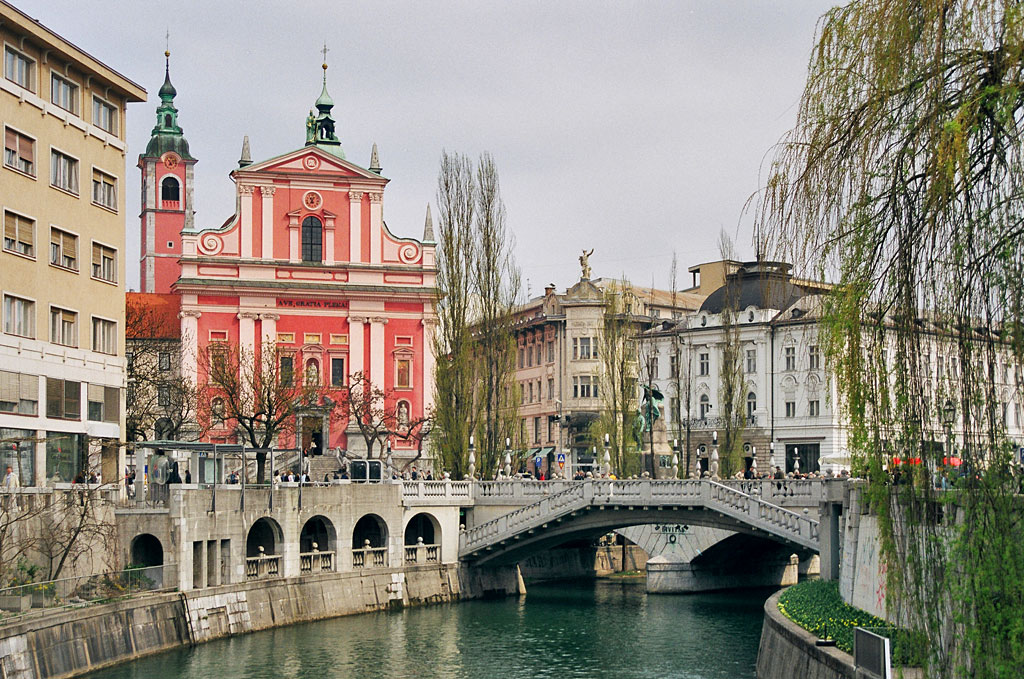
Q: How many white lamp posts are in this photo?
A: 11